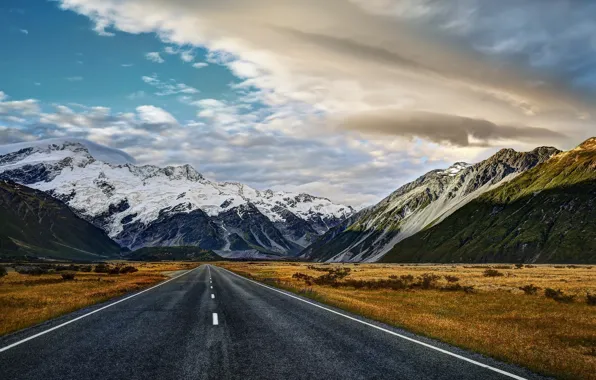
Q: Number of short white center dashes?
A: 5